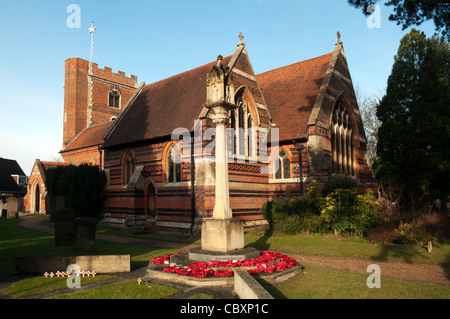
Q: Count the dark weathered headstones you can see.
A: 2